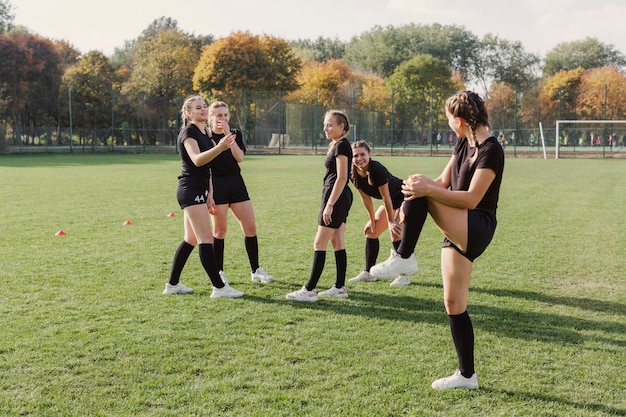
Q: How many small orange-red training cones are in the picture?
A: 3